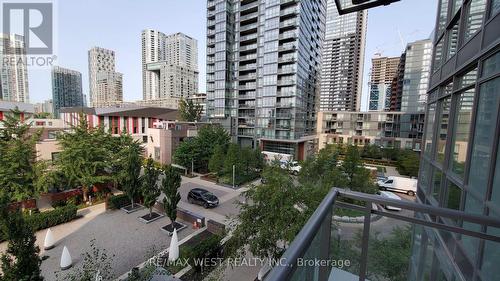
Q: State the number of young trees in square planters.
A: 3